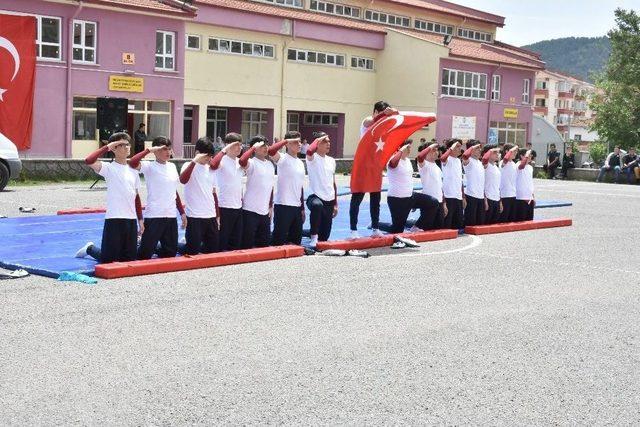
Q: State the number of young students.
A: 15